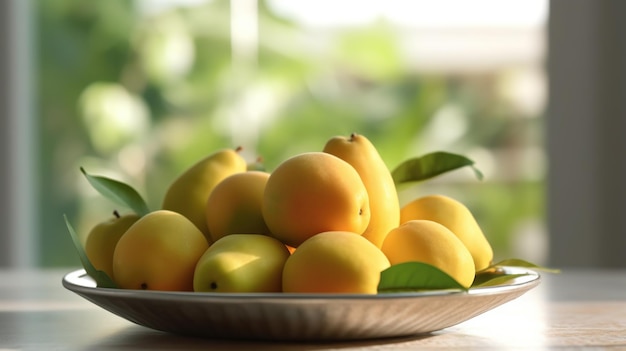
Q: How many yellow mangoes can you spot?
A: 10